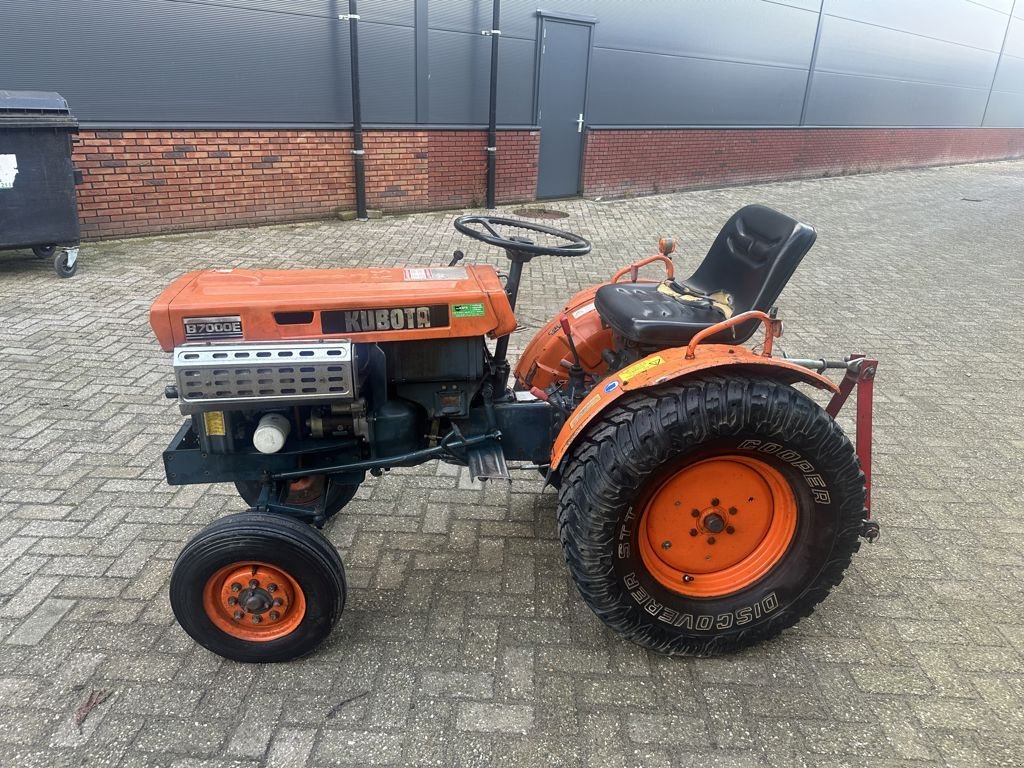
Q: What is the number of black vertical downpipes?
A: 2